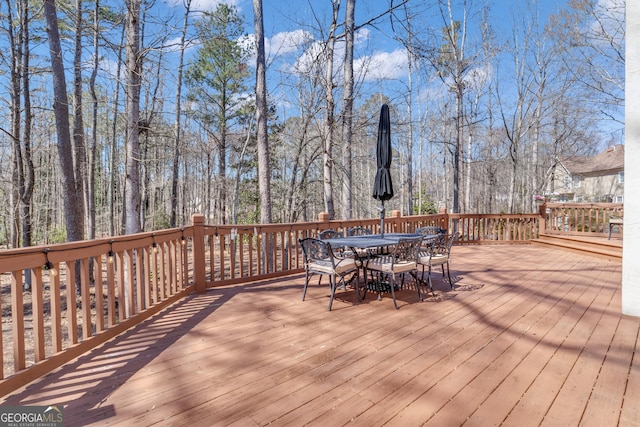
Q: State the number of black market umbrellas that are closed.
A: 1